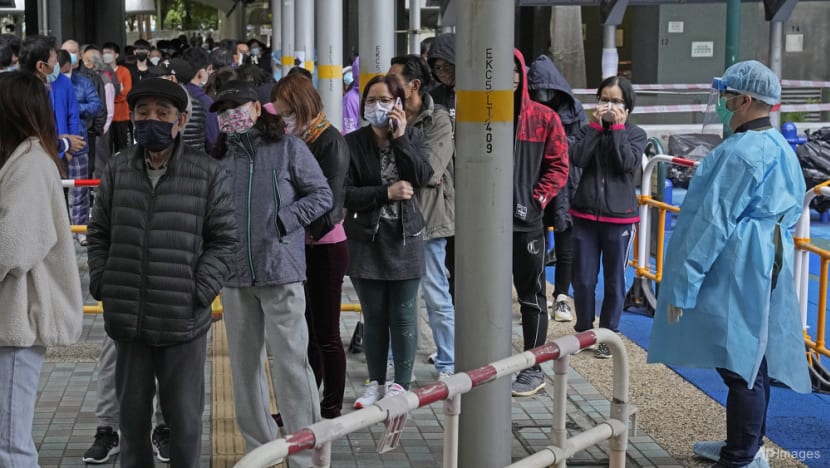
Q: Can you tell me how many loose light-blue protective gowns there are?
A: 1